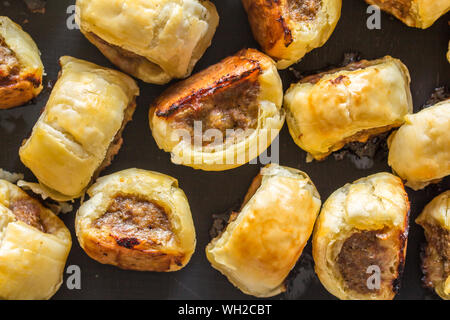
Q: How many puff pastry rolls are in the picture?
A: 13